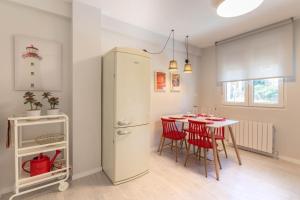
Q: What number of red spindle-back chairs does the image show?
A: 4